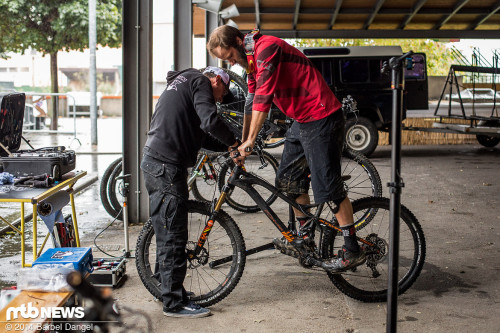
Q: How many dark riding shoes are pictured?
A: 2